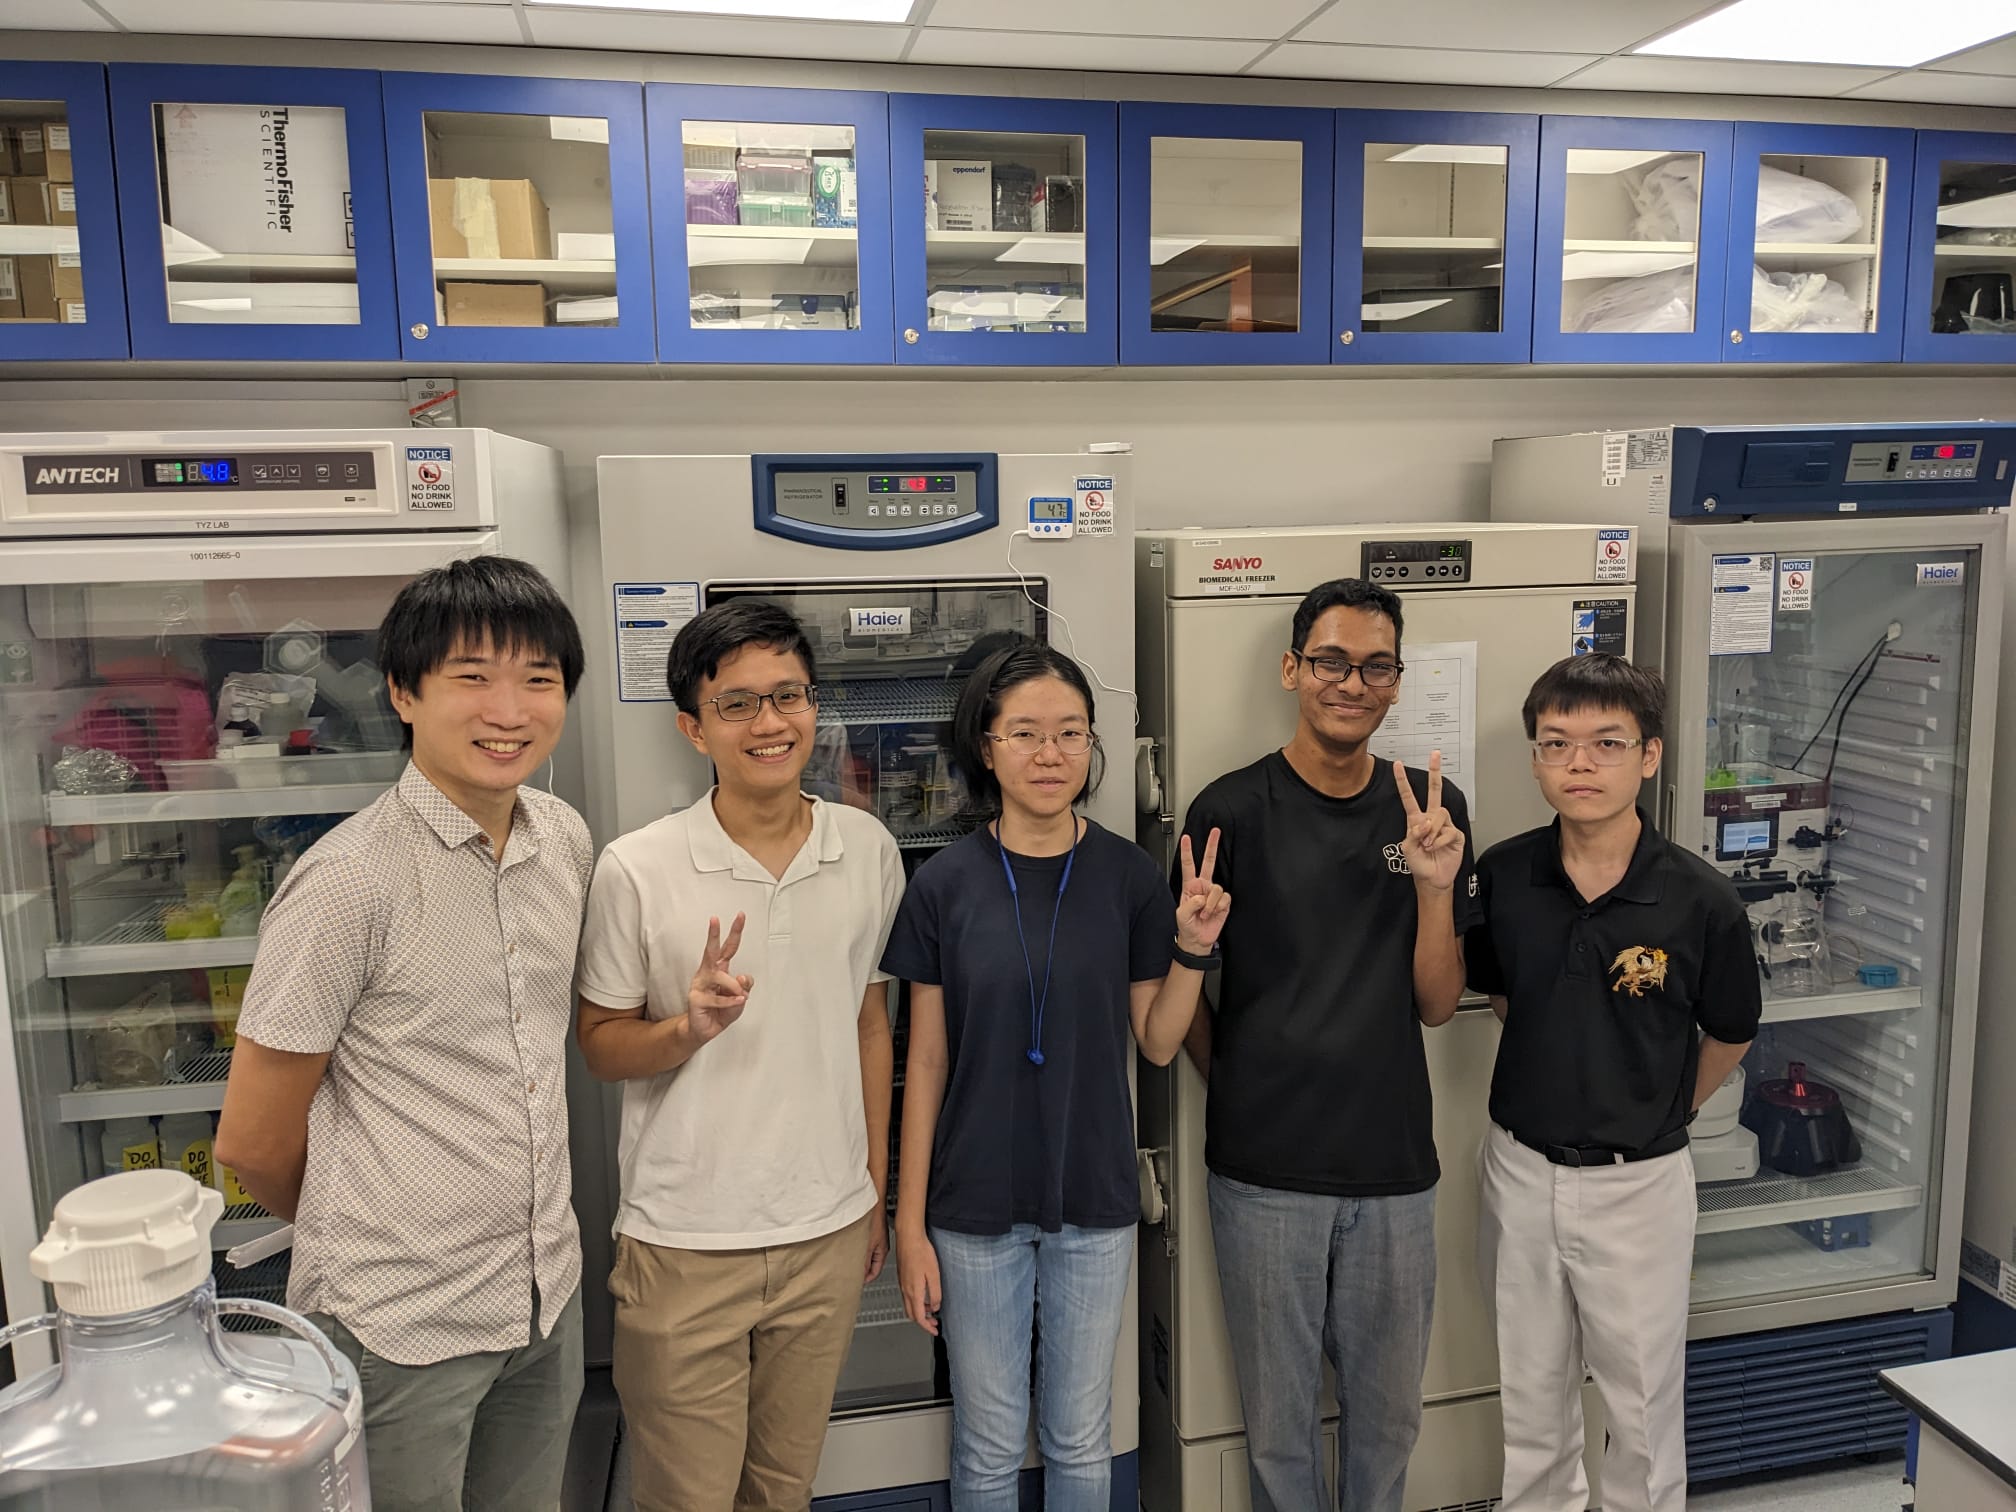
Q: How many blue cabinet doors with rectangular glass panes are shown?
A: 10